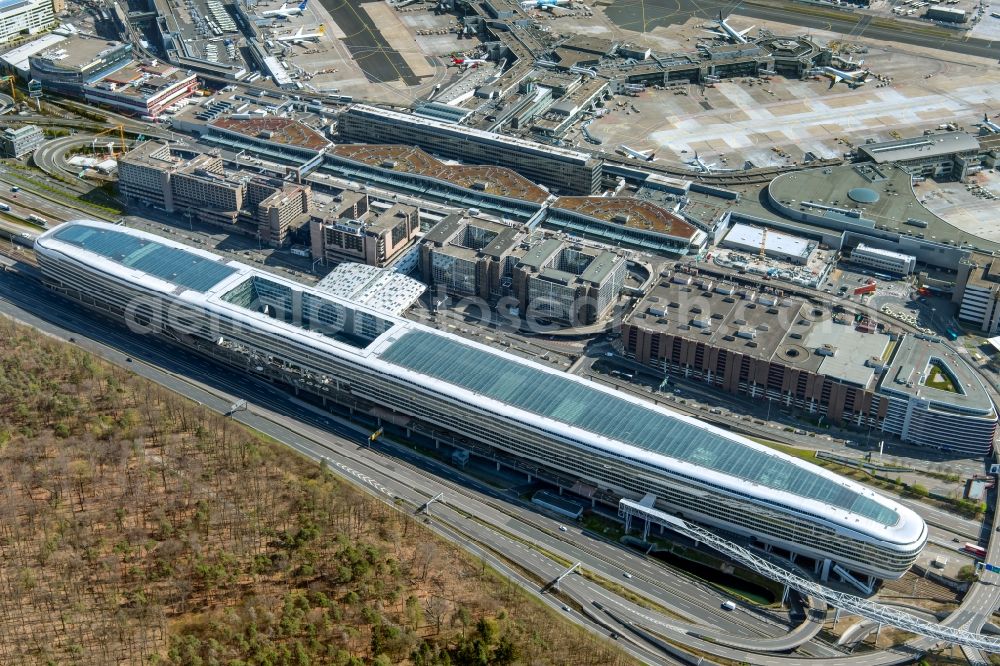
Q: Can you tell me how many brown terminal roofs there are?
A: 3